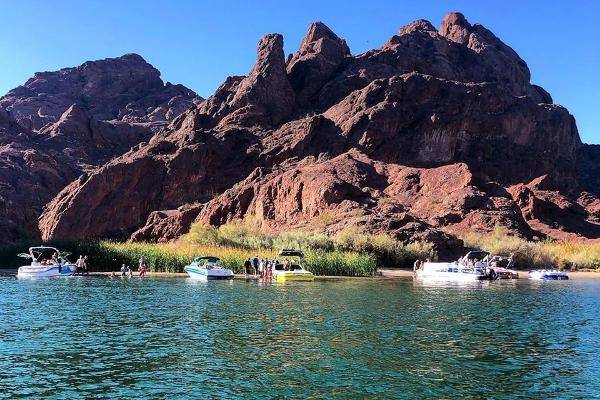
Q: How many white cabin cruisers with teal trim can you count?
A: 1